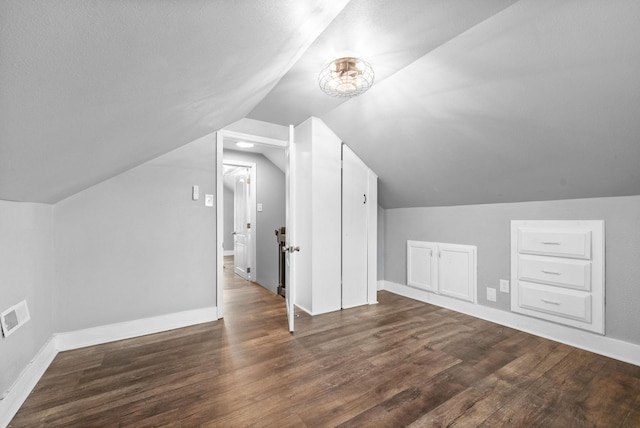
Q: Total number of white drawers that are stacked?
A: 3